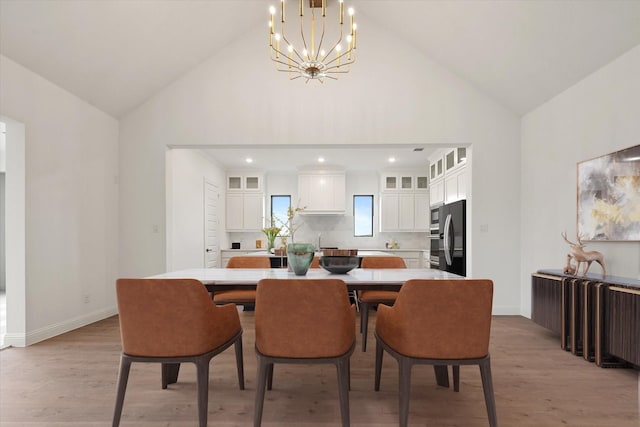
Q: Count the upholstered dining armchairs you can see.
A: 6